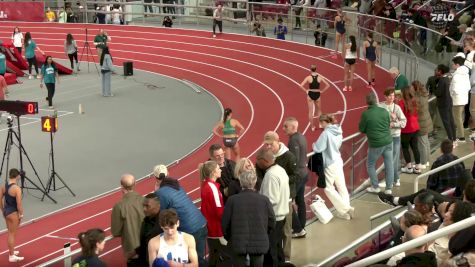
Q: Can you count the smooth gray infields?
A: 1